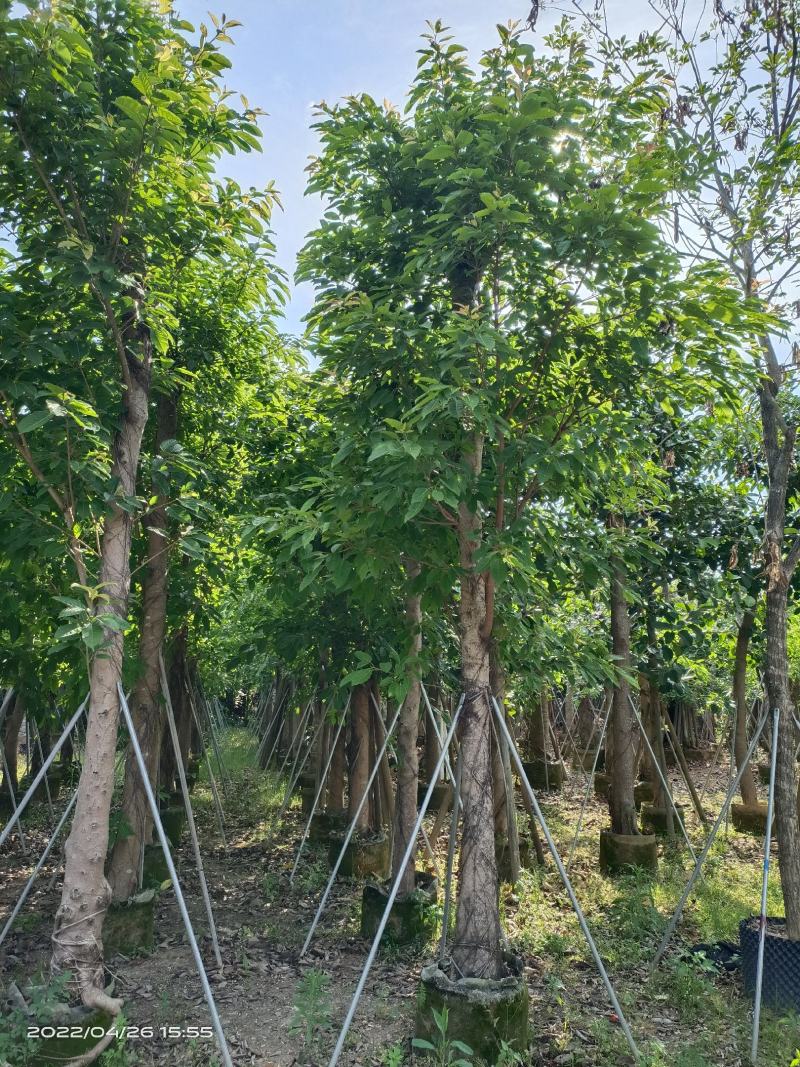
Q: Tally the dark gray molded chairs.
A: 0